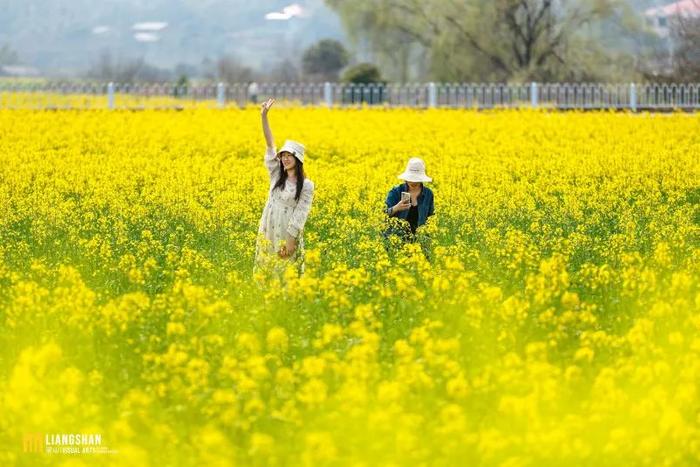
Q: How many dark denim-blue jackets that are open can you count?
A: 1